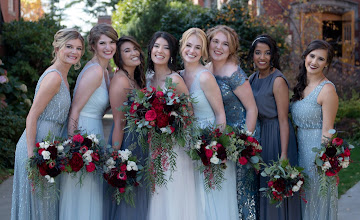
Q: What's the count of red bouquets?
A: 8